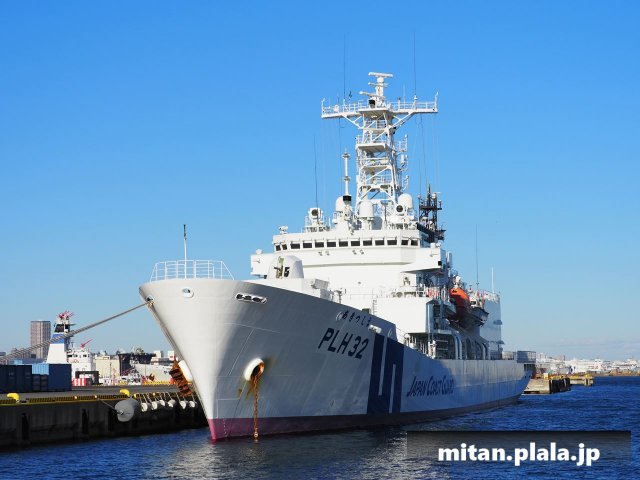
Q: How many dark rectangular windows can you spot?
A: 13